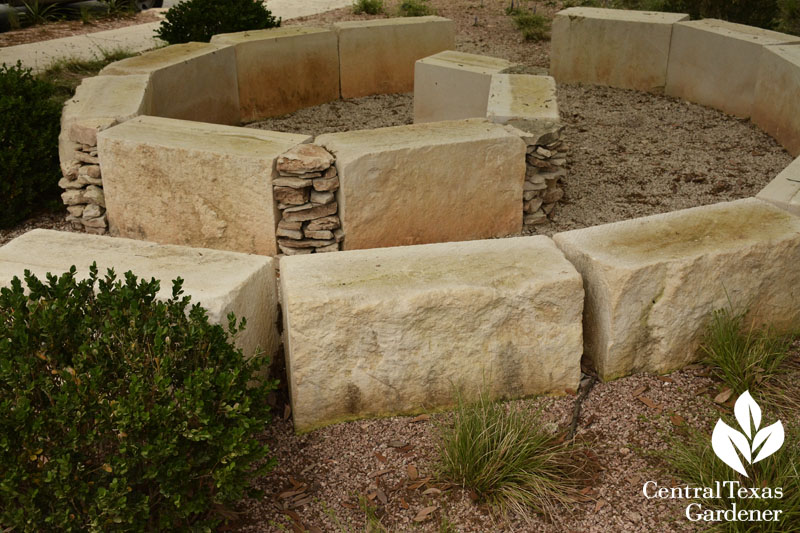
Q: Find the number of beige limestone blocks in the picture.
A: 15